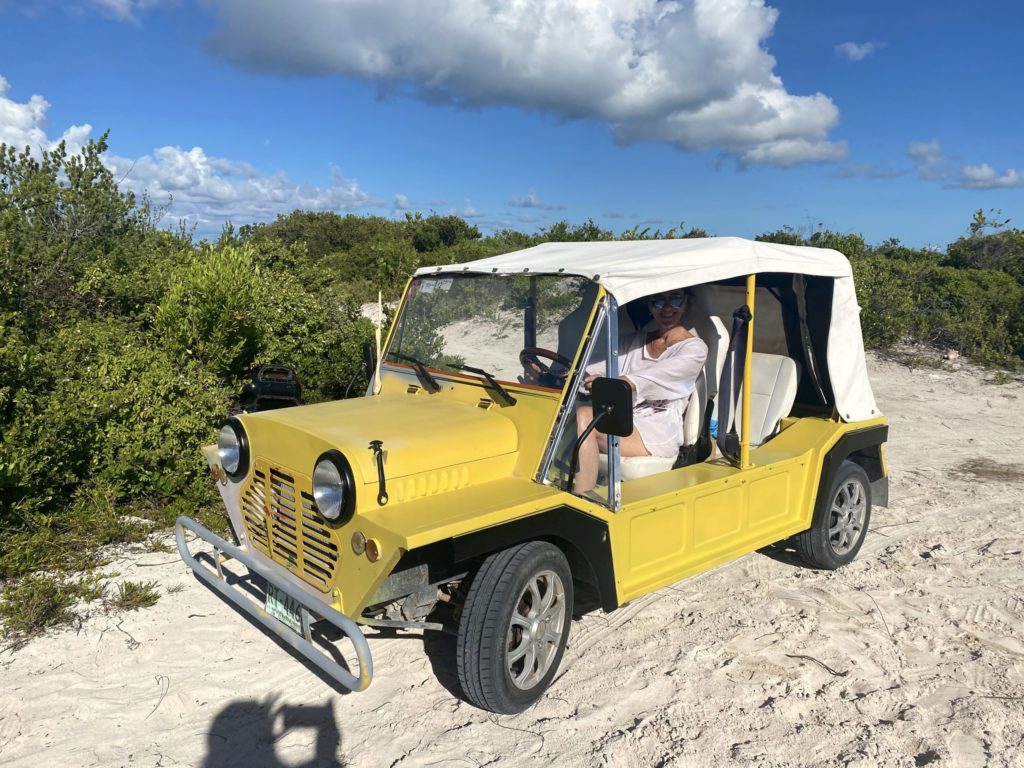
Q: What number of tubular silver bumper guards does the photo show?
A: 1